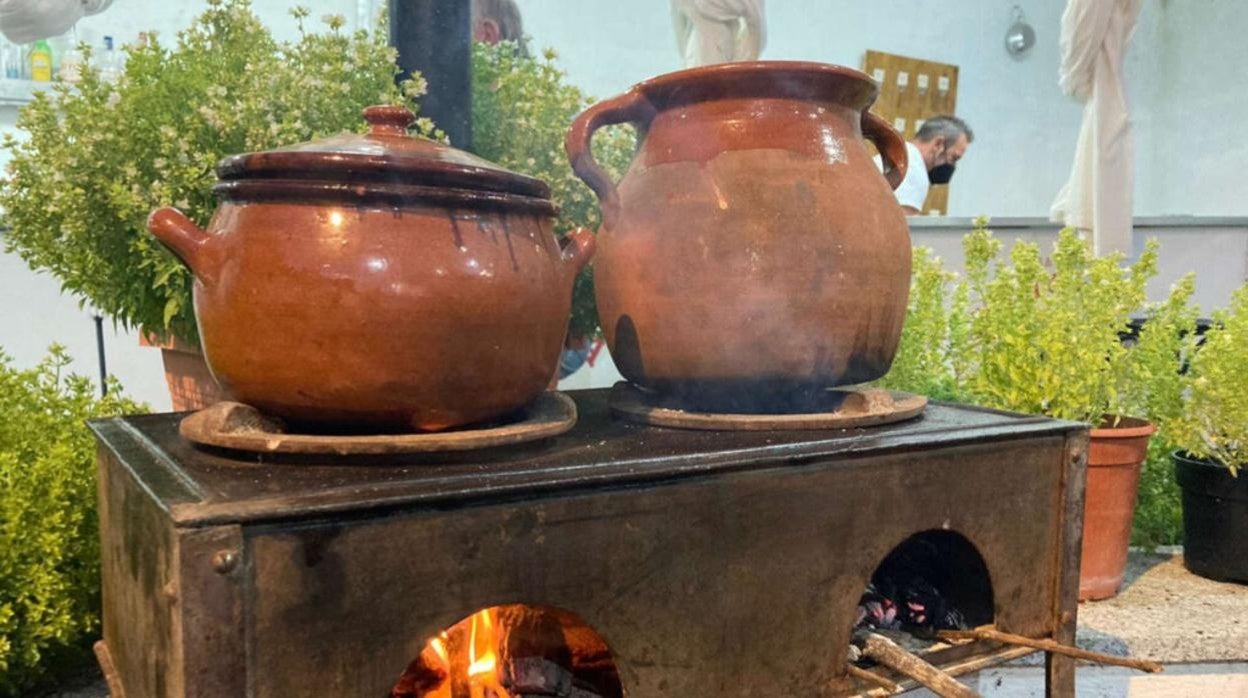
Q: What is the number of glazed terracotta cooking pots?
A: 2